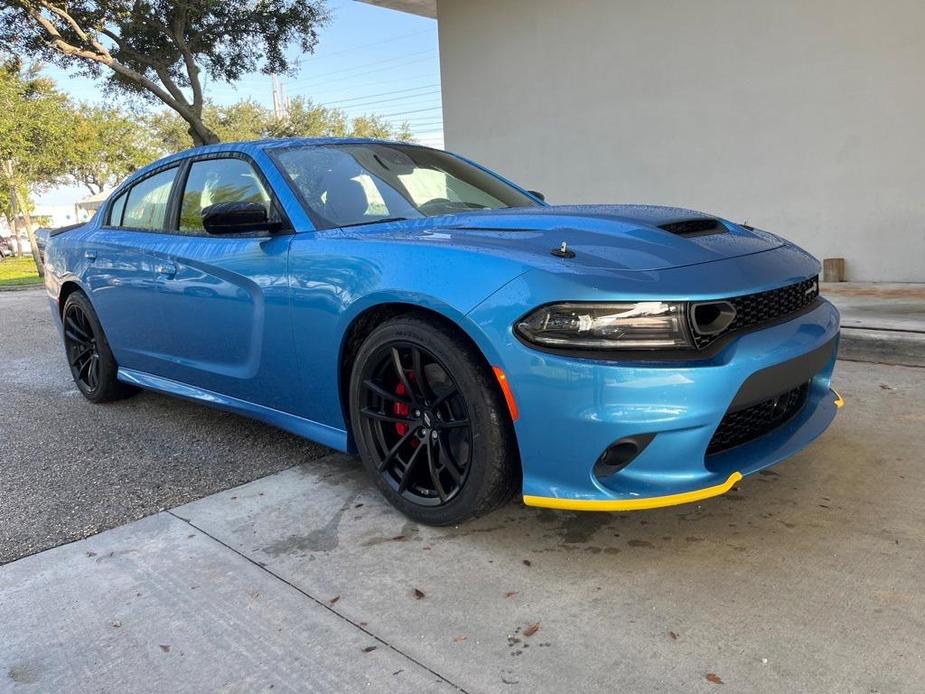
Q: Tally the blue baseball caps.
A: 0